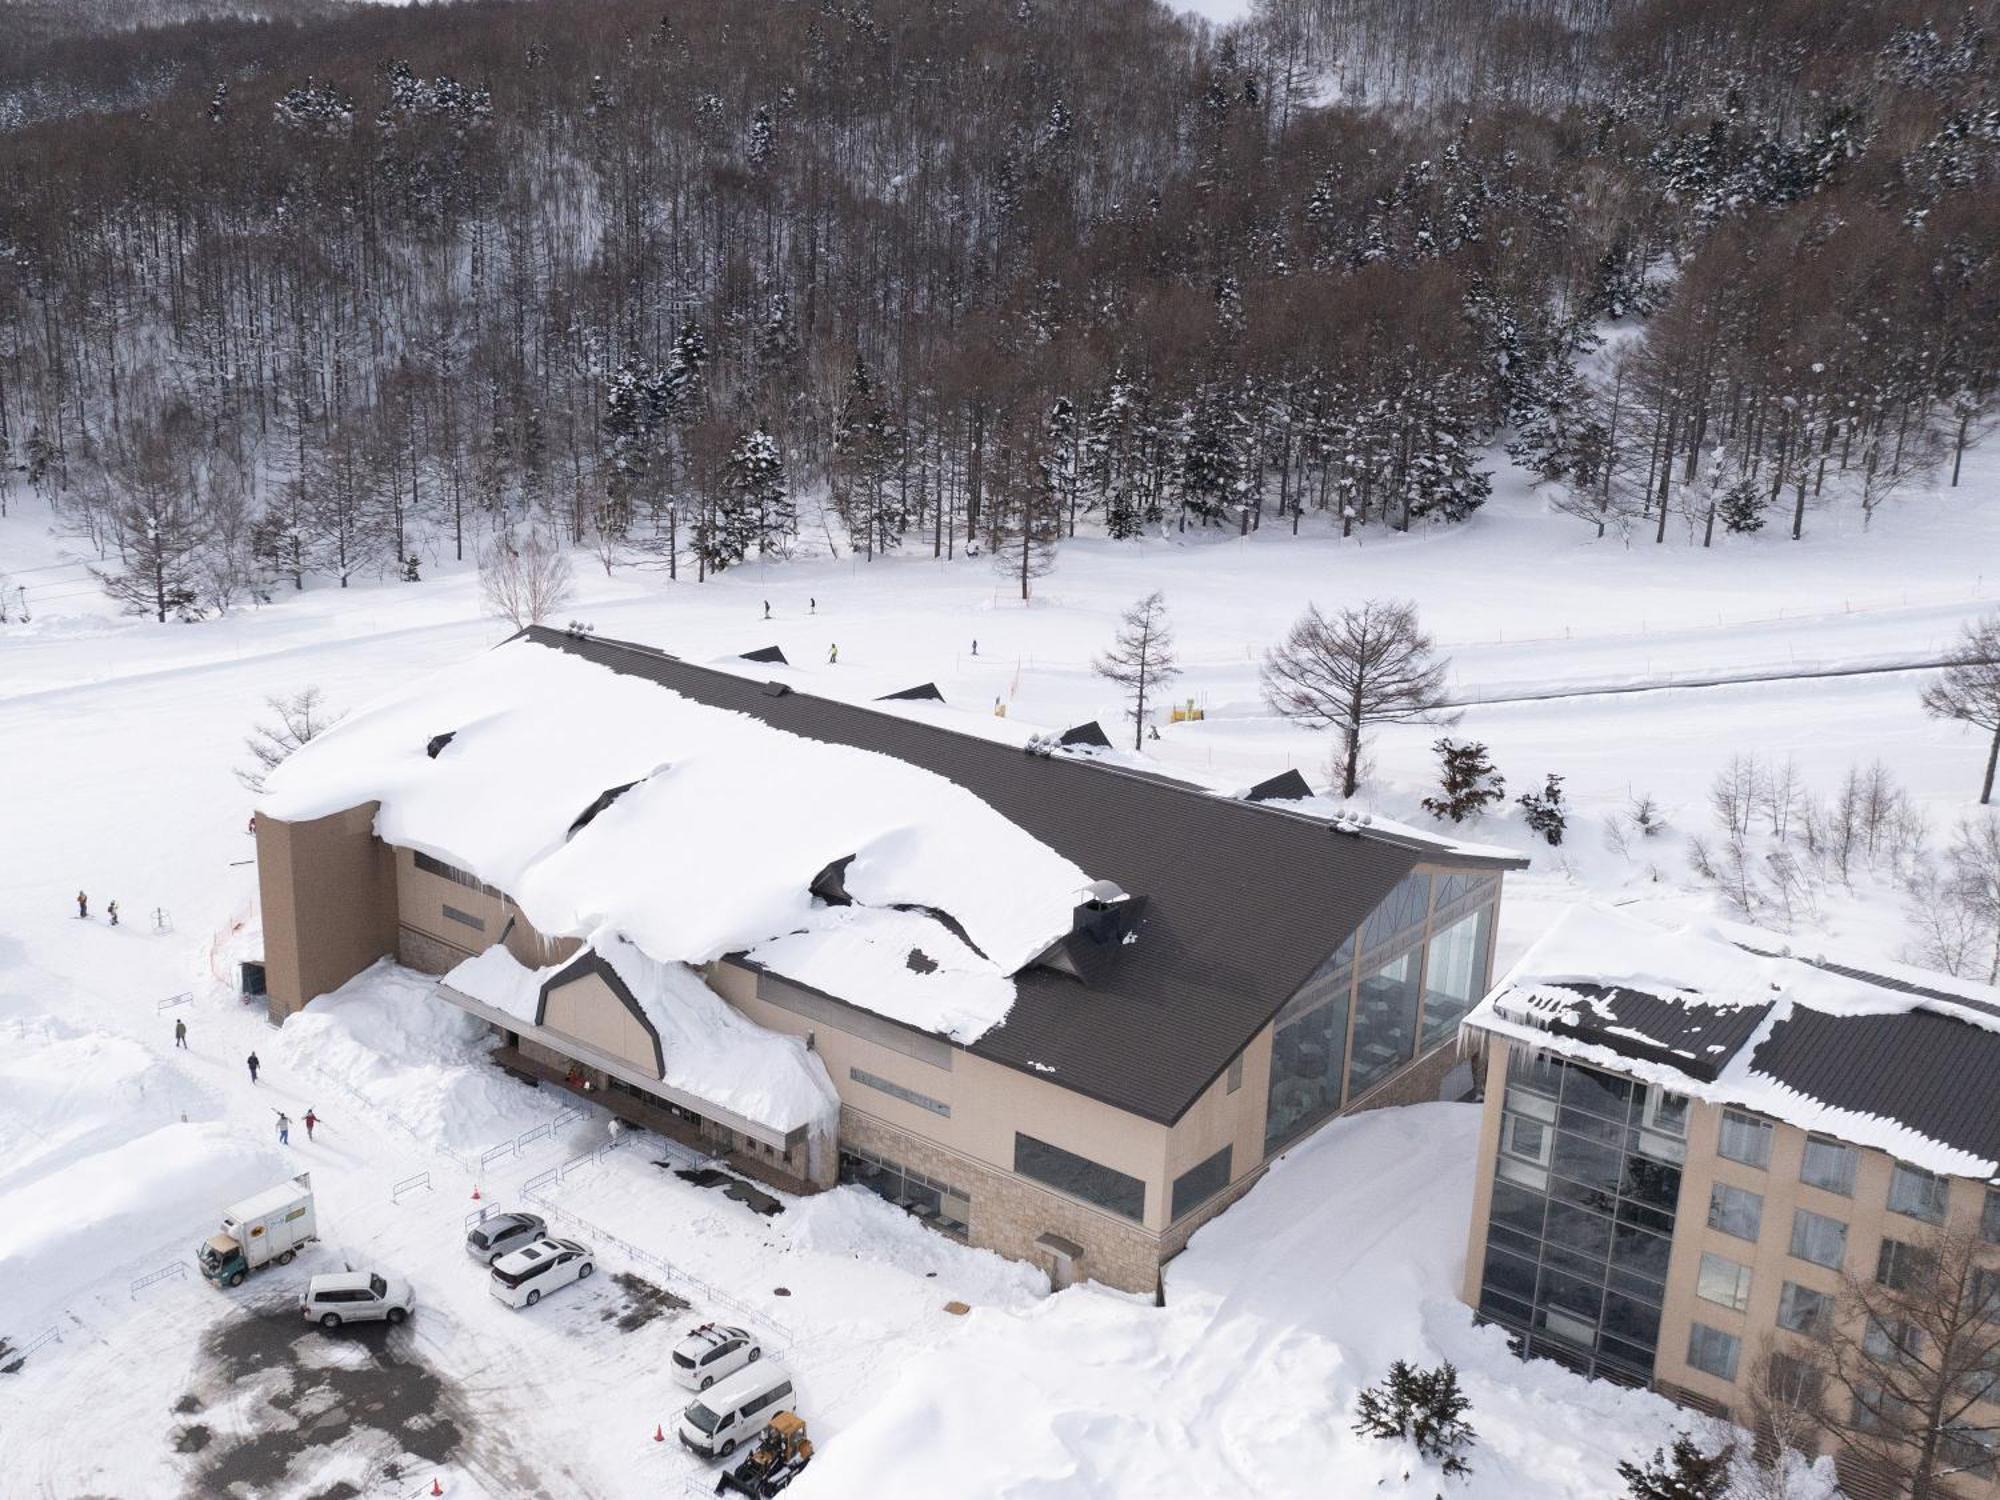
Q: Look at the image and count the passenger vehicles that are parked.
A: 5